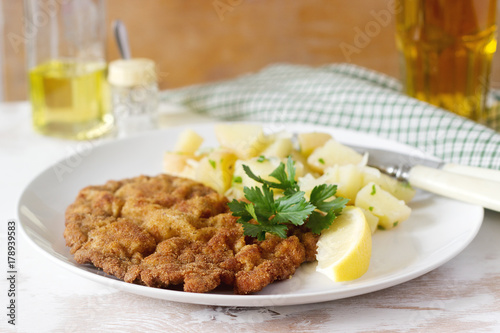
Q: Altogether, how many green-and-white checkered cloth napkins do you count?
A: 1